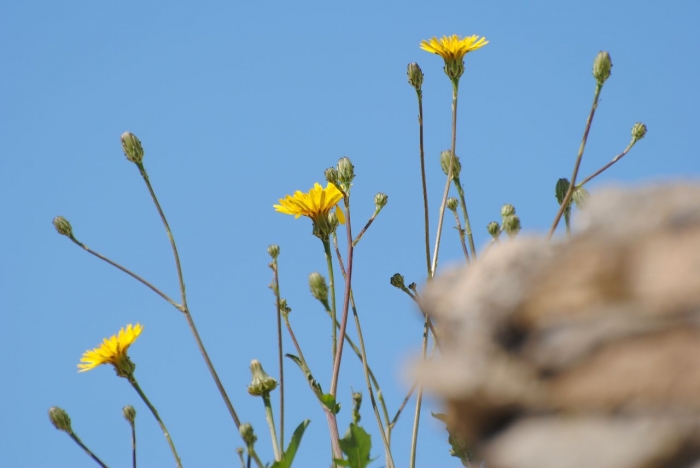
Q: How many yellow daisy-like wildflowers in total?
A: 3